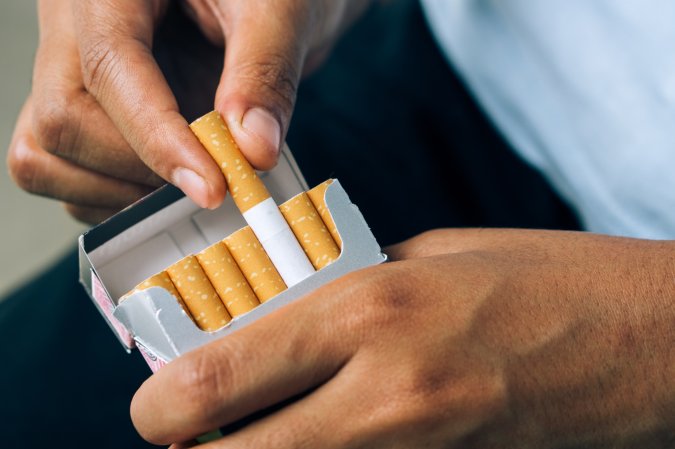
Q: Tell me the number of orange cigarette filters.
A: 7